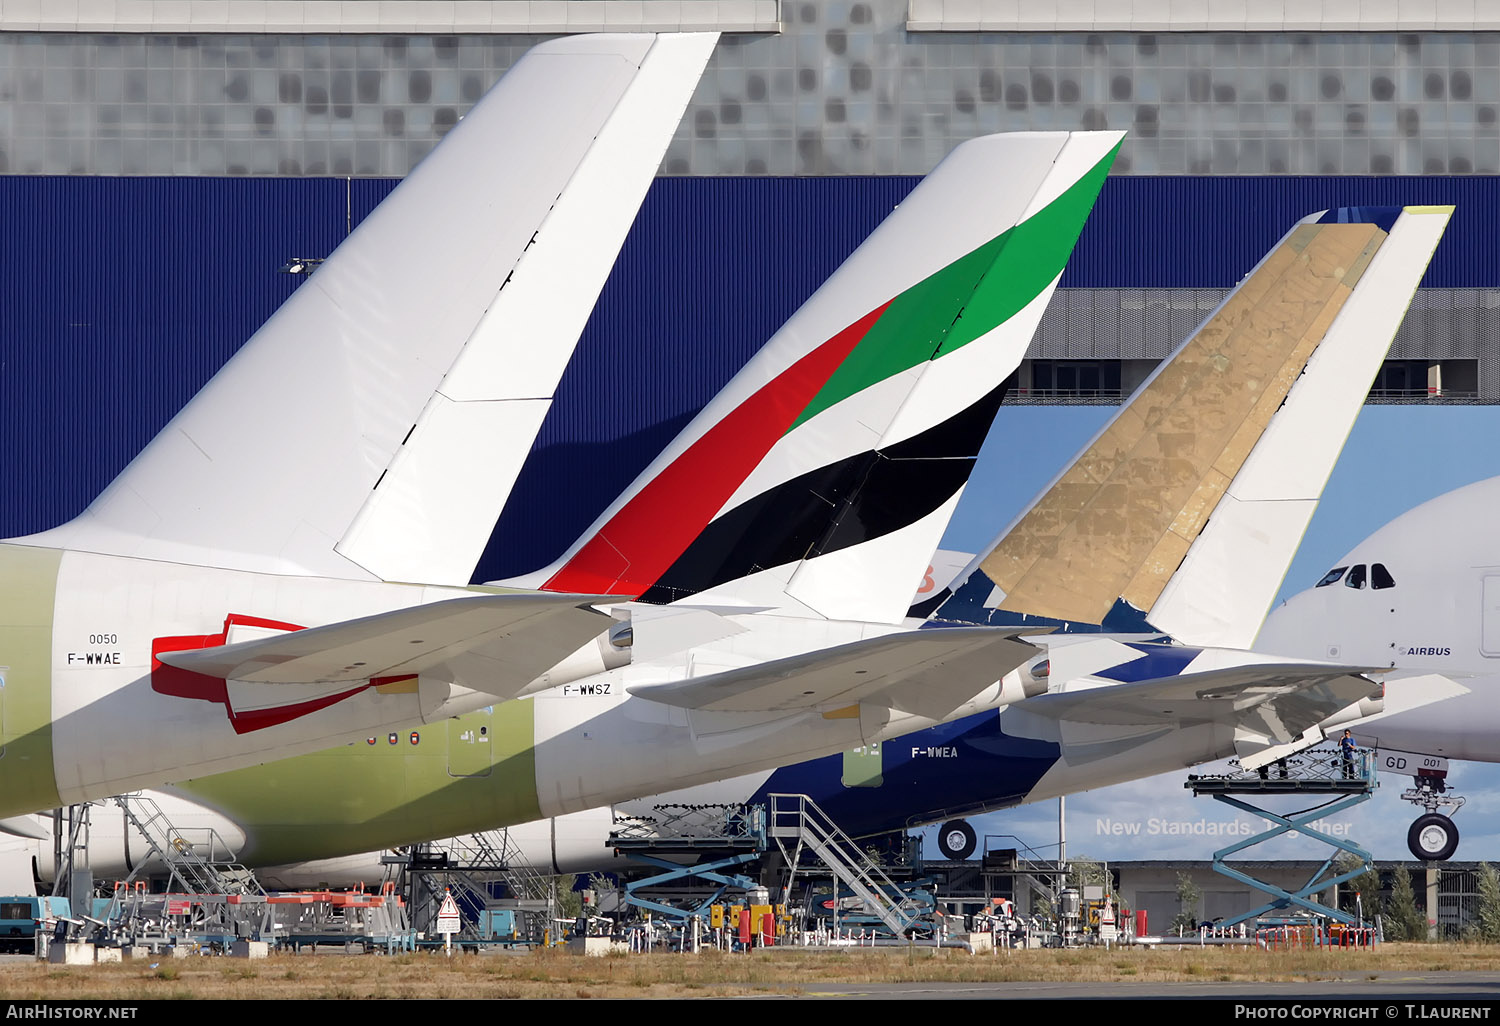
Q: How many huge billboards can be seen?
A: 1